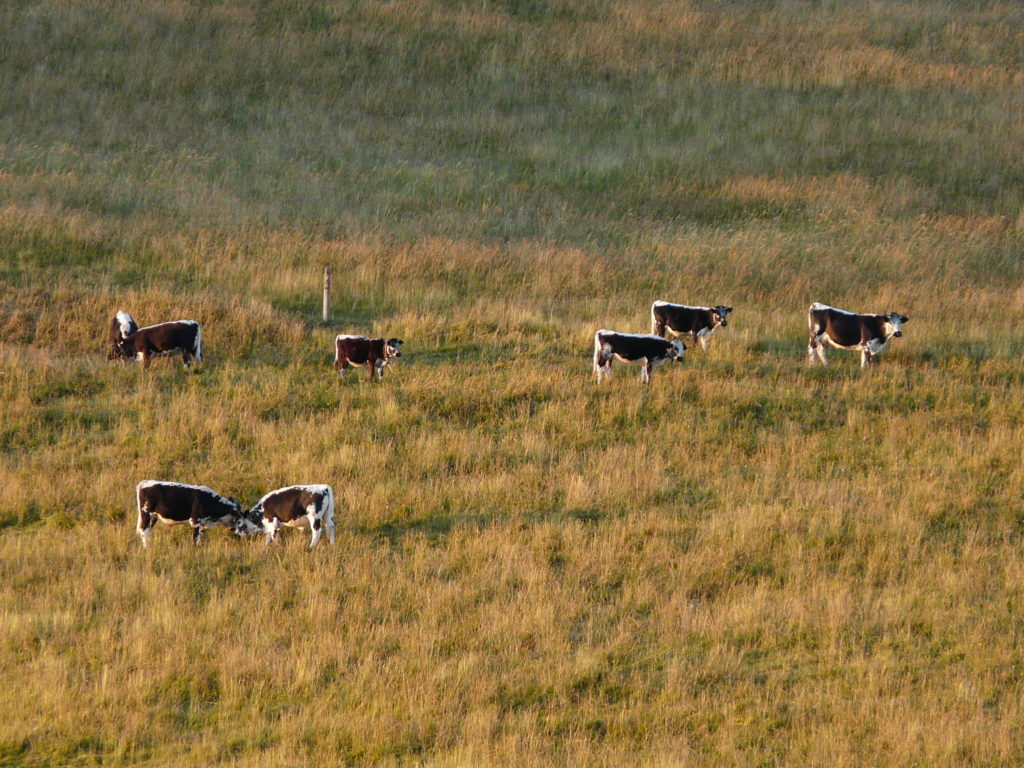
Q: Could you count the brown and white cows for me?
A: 8